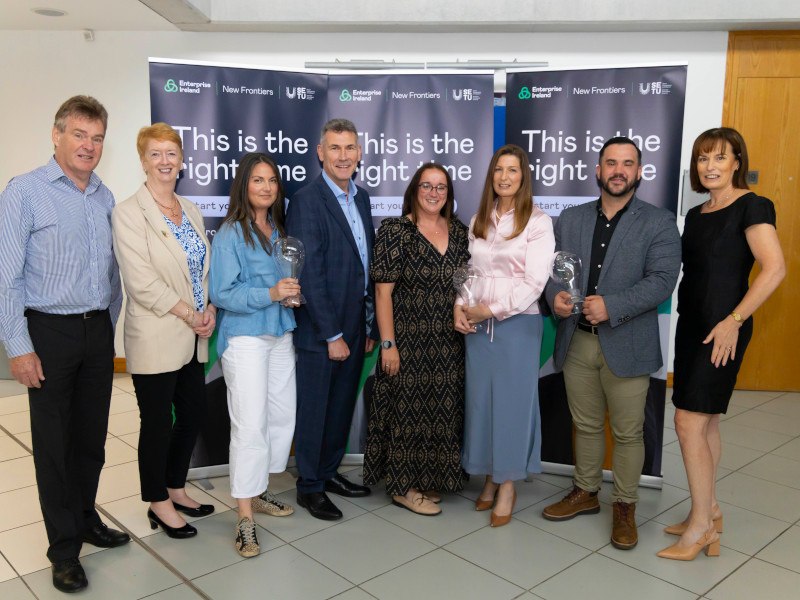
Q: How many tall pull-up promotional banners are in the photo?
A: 3